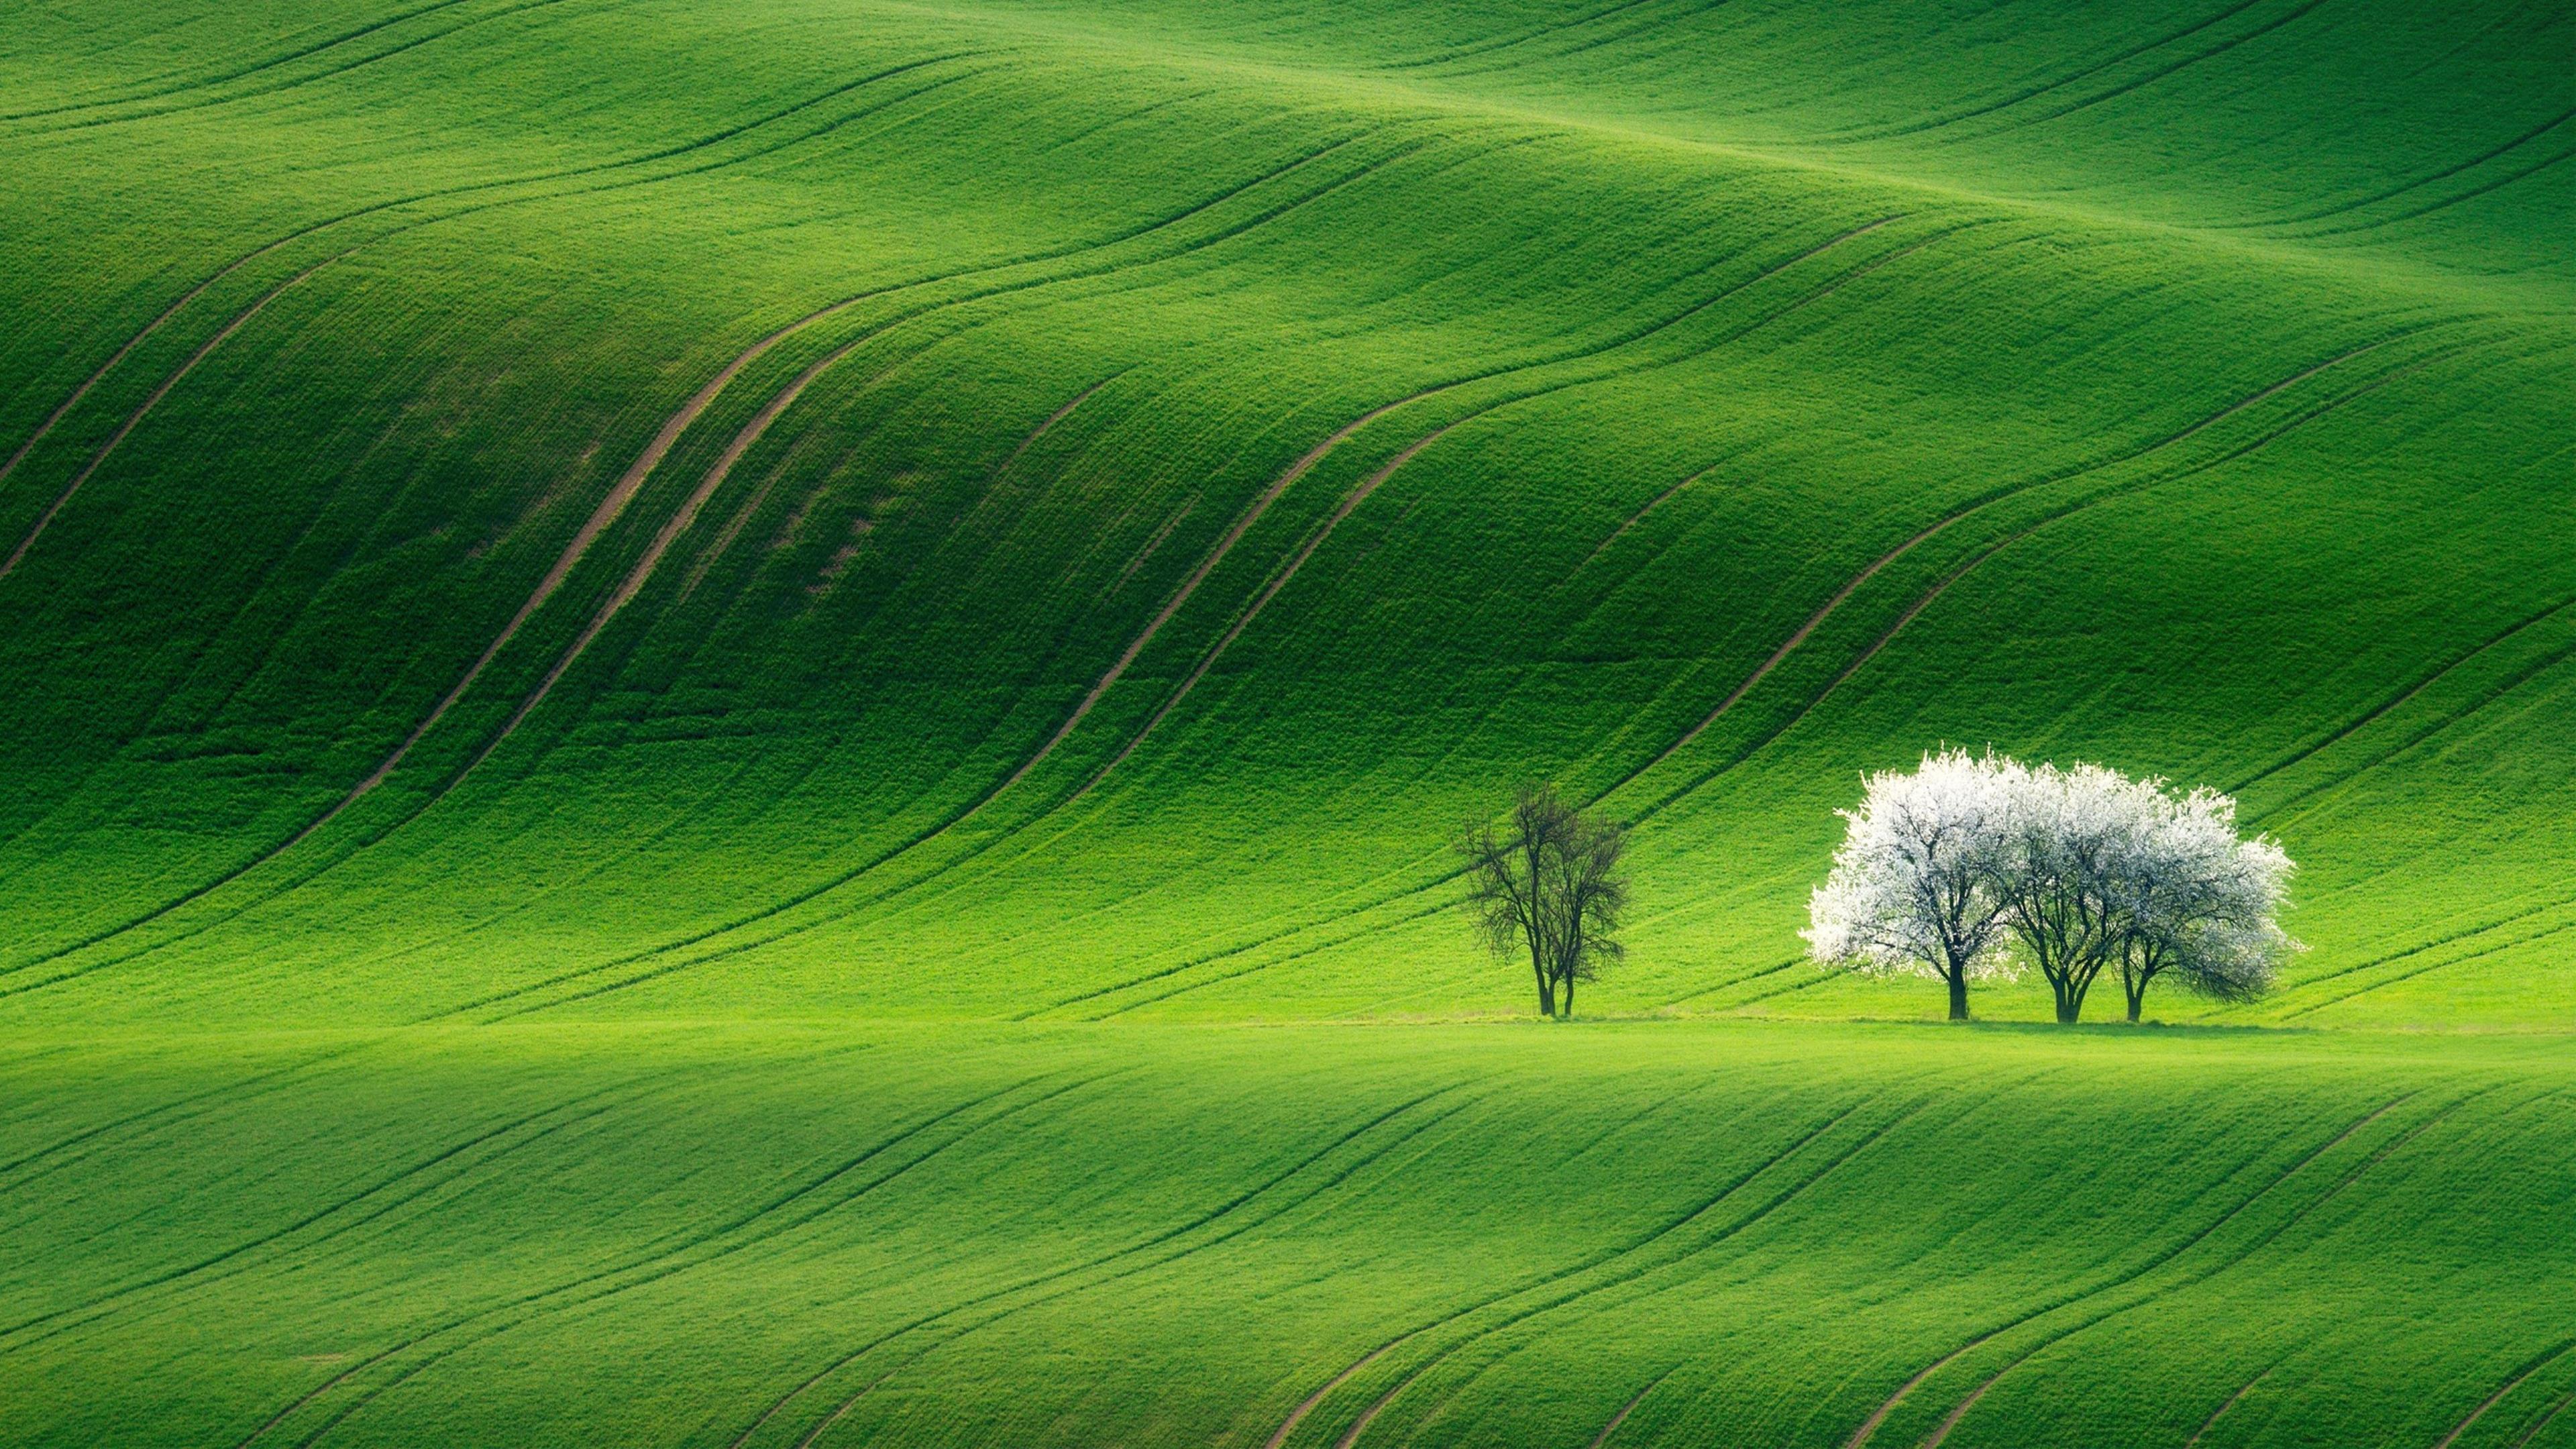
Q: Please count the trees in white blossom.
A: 3